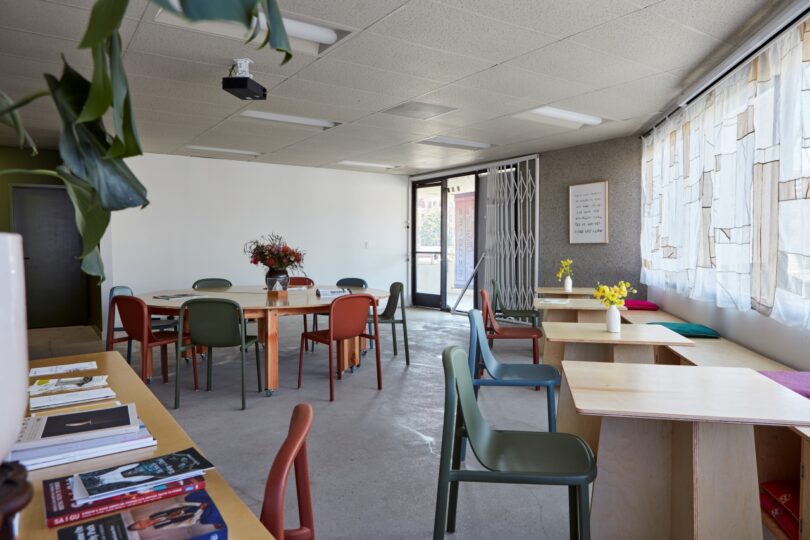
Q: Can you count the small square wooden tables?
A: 4